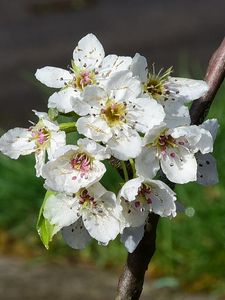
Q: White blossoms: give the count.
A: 8